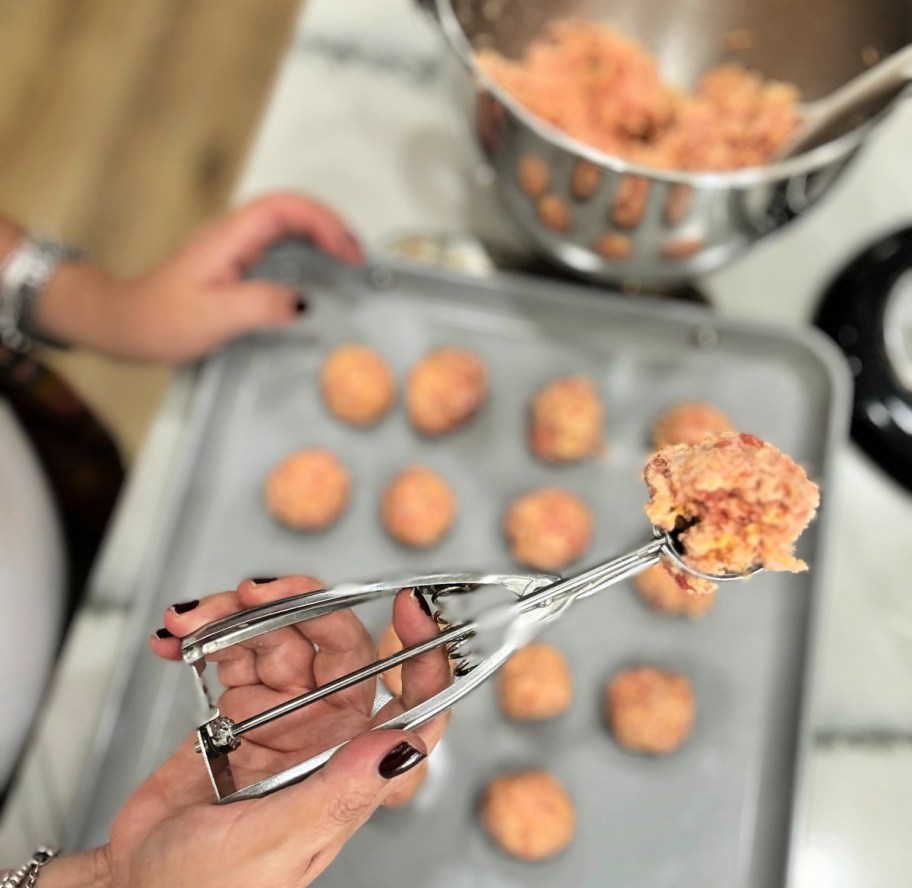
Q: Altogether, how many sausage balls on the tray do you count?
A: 13